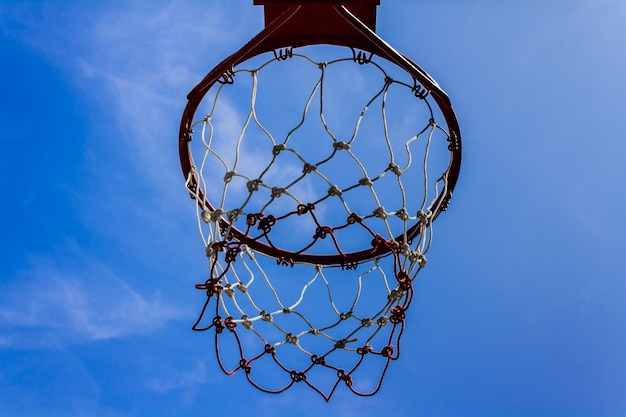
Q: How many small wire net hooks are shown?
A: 12